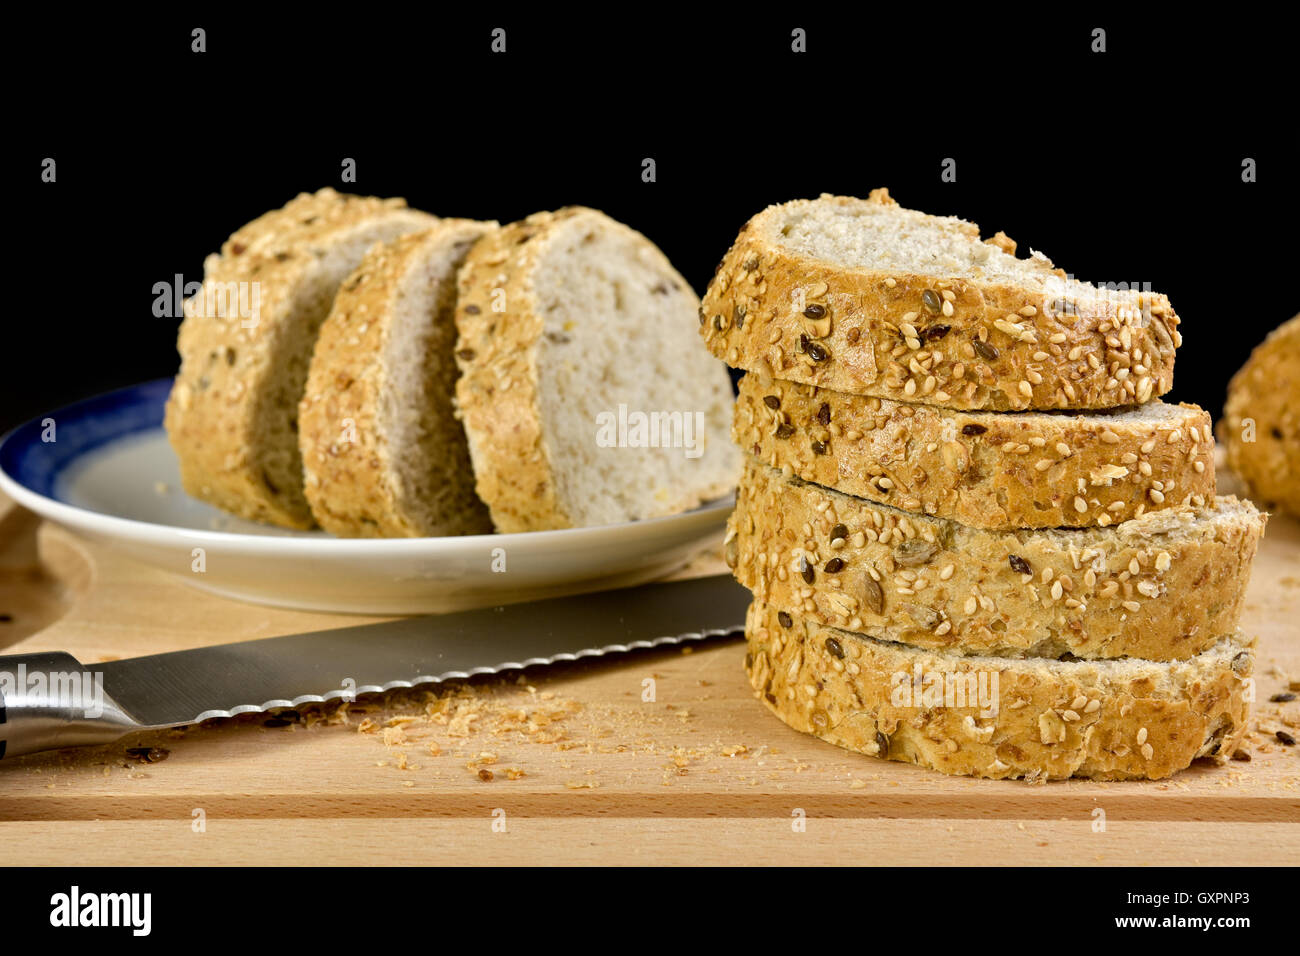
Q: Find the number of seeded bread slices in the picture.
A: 7